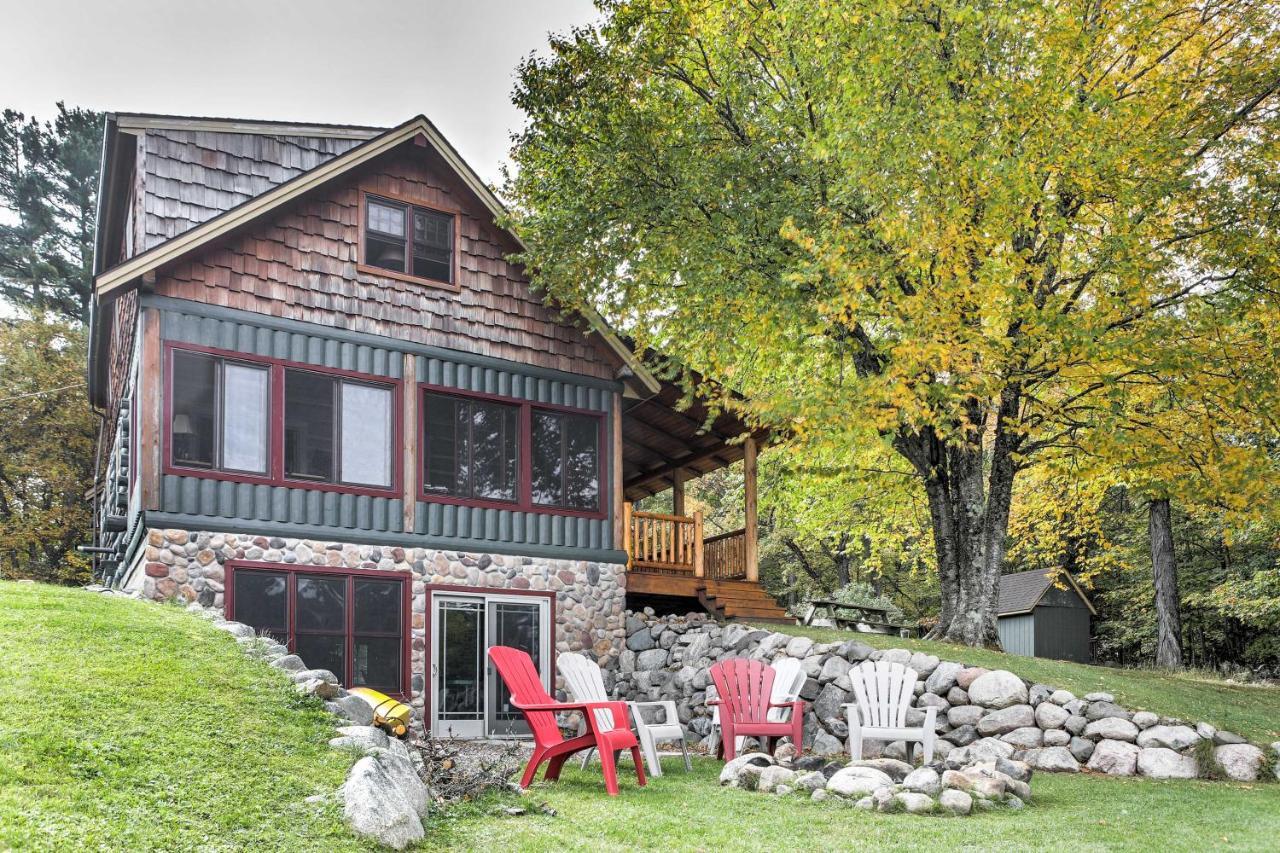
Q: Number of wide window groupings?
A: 3